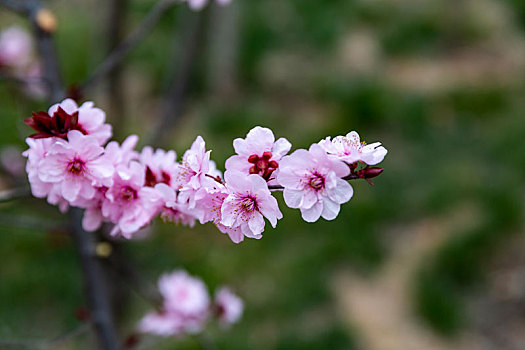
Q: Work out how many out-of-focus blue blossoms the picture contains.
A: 0